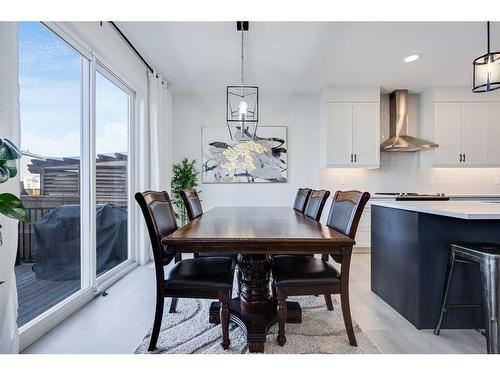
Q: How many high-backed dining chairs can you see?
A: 5